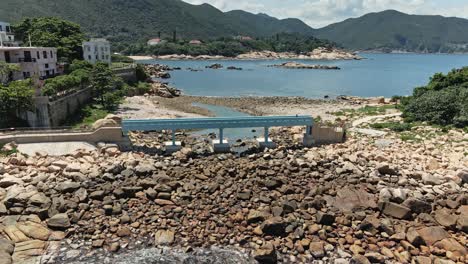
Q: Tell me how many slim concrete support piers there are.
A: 3